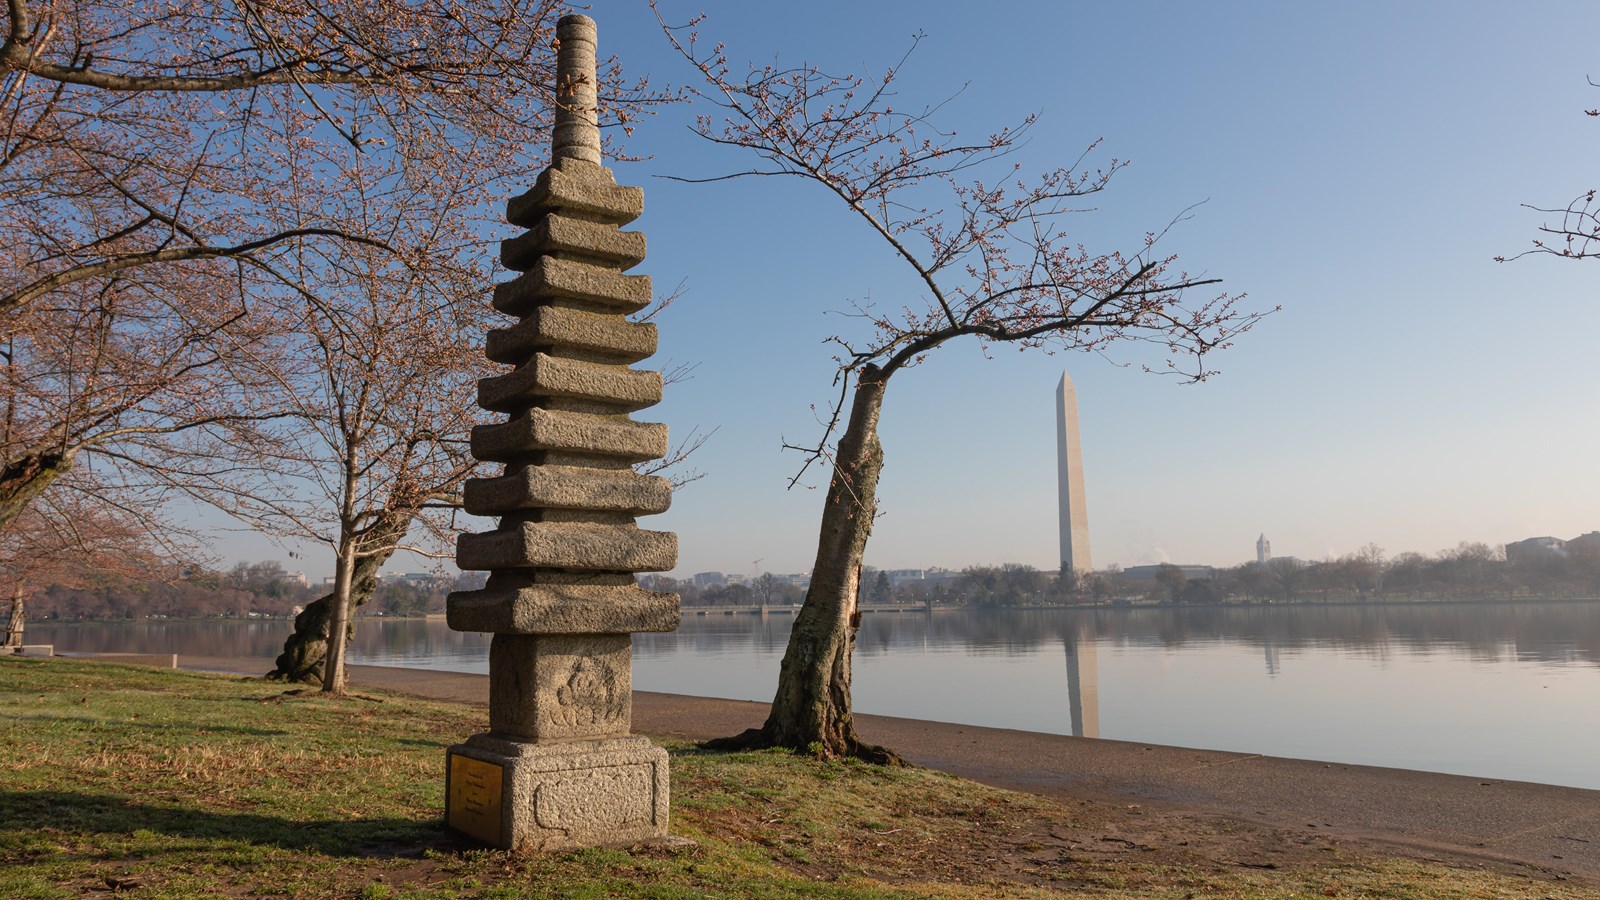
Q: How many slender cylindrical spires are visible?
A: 1